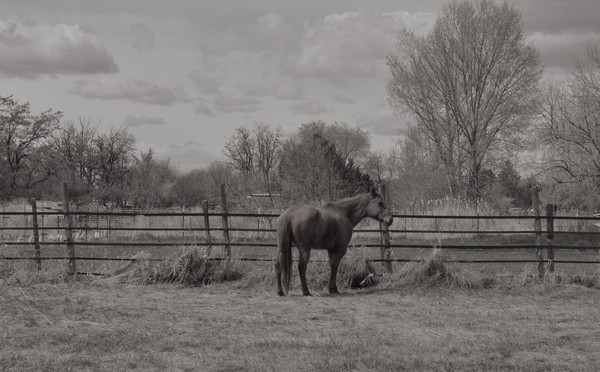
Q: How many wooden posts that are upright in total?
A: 7